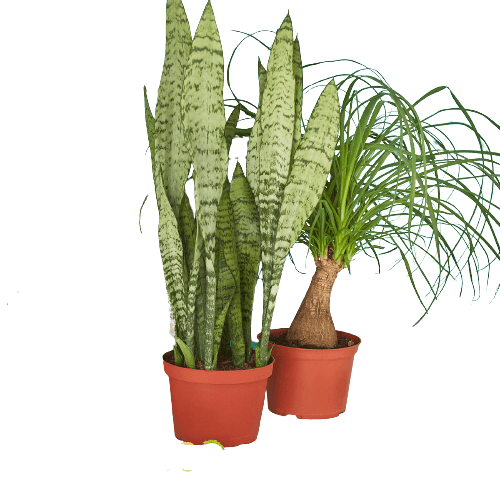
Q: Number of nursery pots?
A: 2